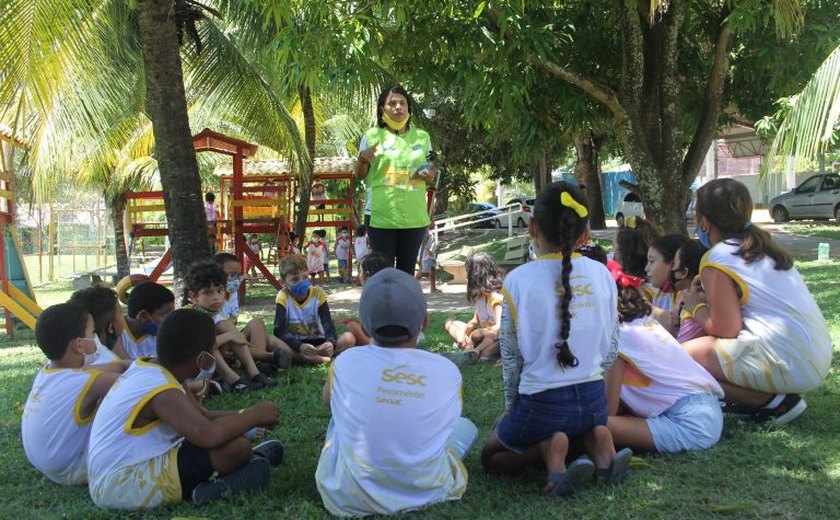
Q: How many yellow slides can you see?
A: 1